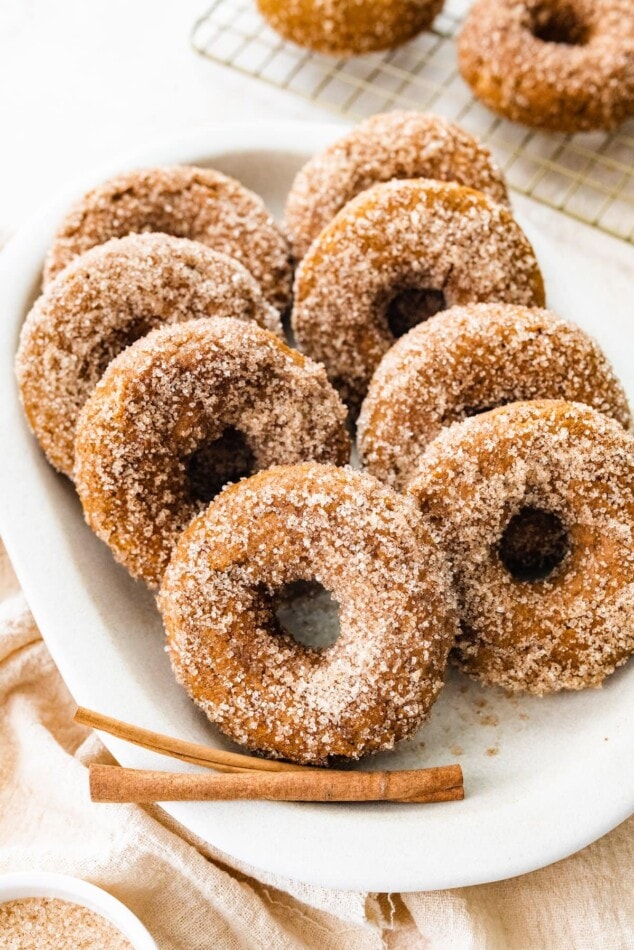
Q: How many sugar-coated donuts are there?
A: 10